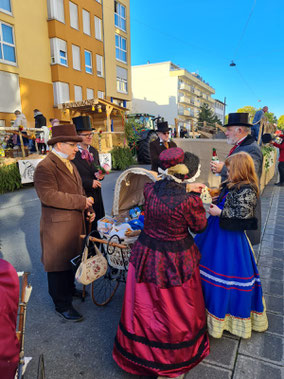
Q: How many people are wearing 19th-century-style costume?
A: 6